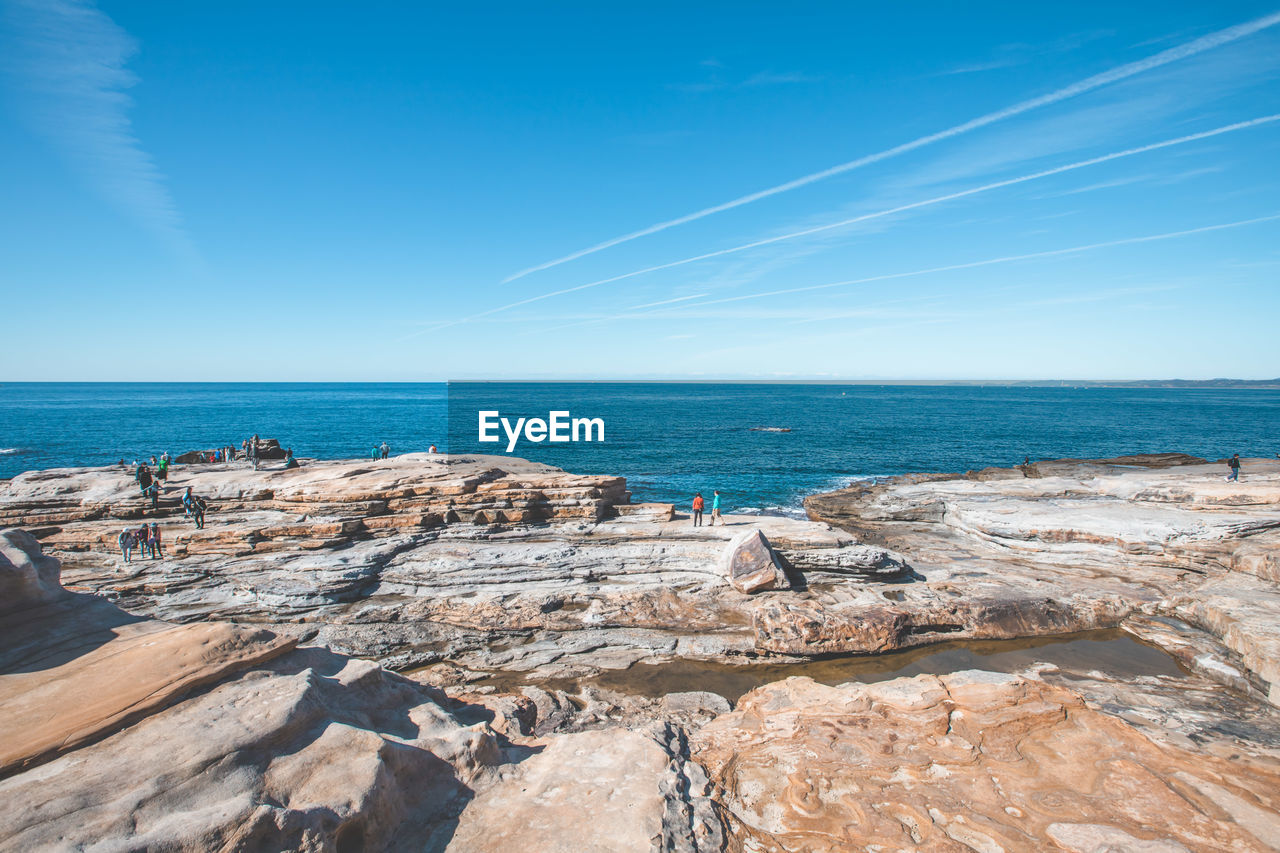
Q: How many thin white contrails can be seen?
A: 3